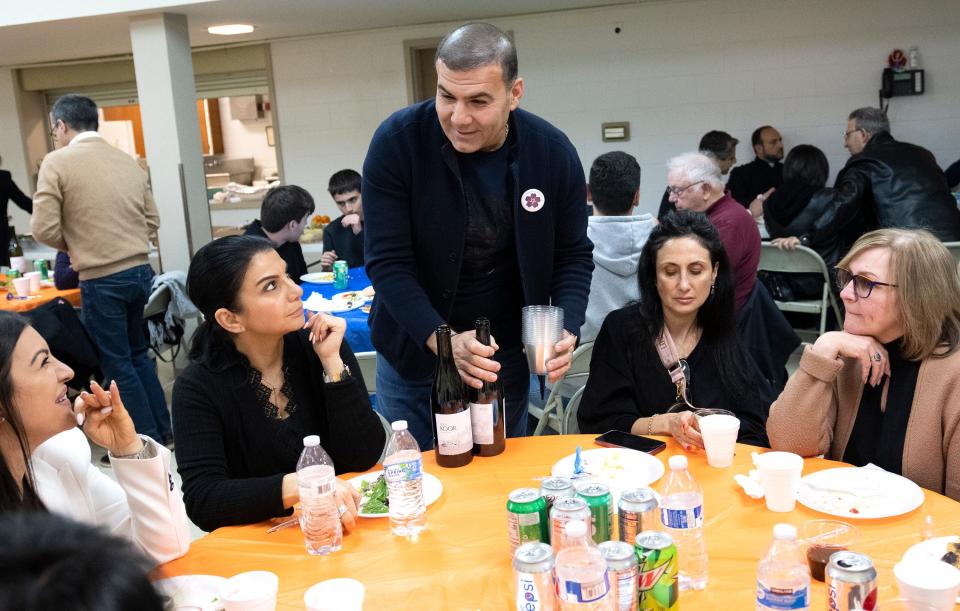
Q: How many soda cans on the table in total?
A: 9